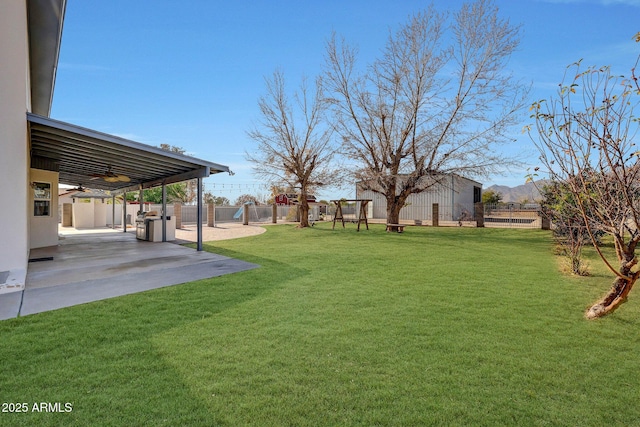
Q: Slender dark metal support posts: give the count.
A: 5